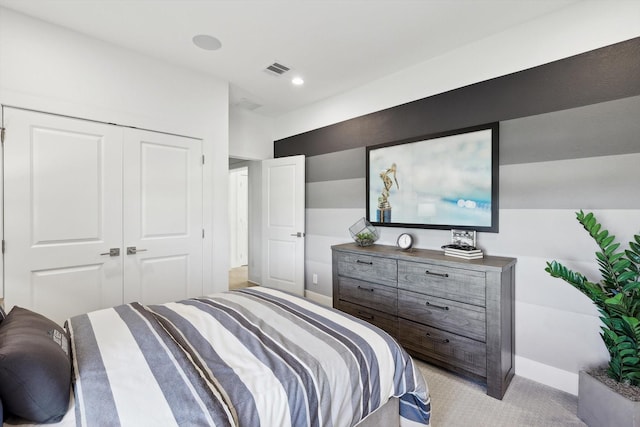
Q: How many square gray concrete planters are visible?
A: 1